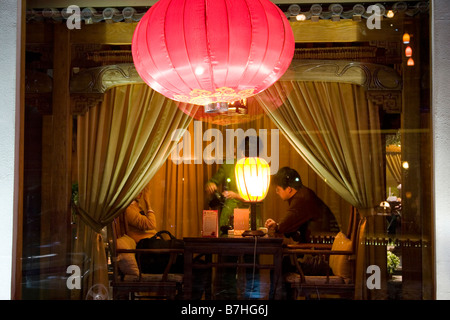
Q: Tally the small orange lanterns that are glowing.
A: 3